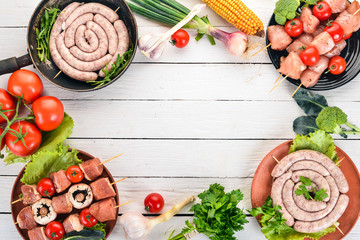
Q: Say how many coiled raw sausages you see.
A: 2